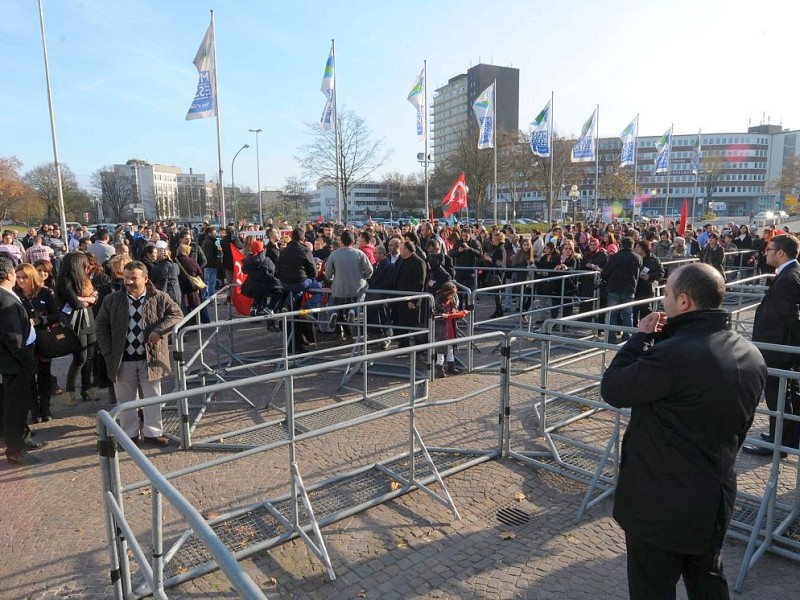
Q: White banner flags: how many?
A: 9